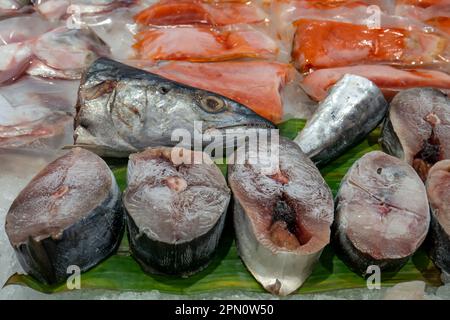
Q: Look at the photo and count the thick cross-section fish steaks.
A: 6